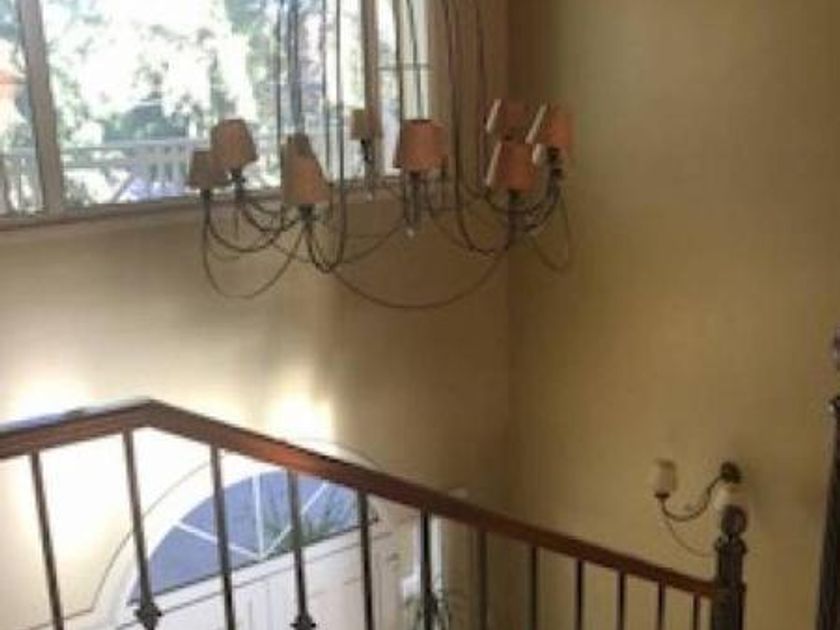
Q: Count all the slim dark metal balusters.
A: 12